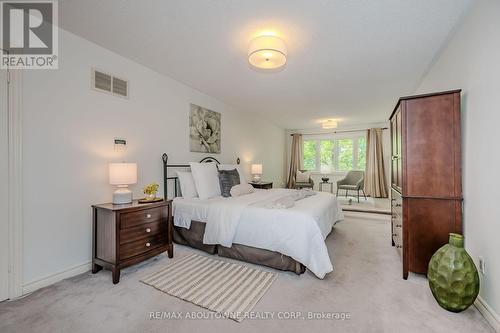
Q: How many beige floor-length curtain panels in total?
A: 2